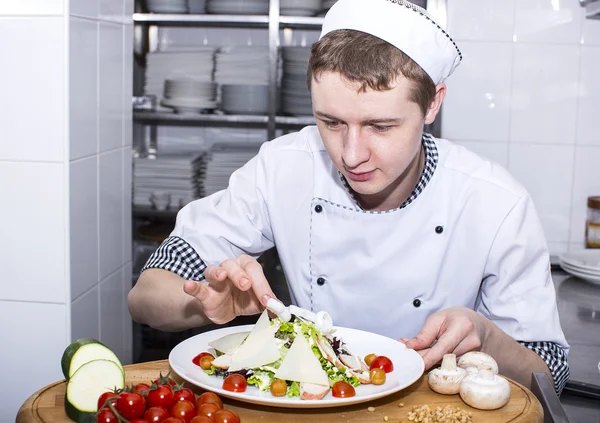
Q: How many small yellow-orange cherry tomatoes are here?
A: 4